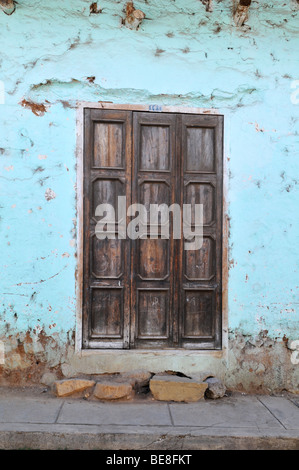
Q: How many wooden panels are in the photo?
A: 12